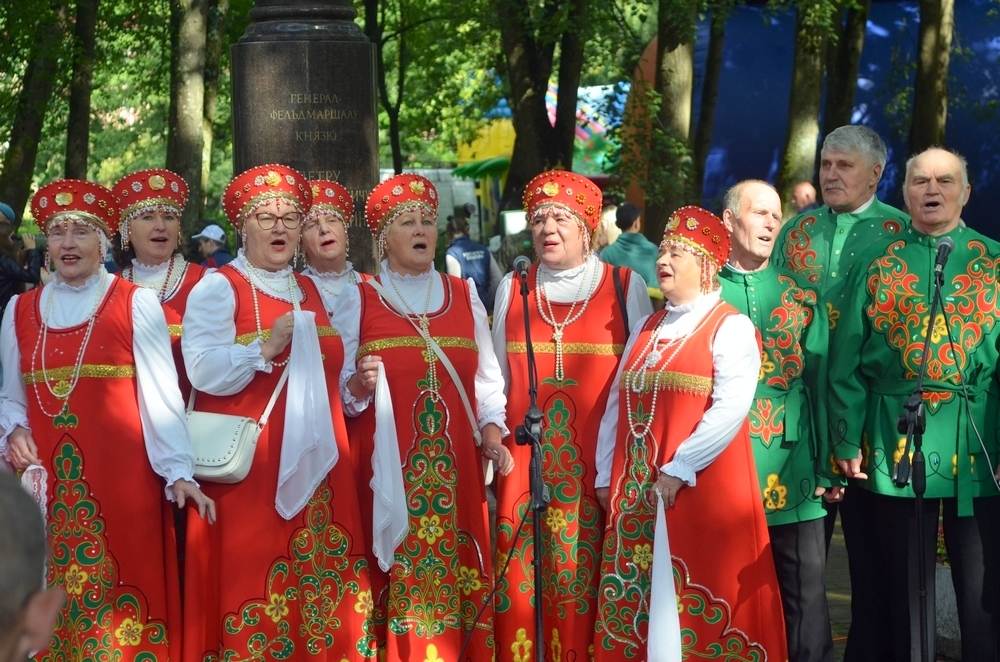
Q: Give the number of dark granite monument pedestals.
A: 1